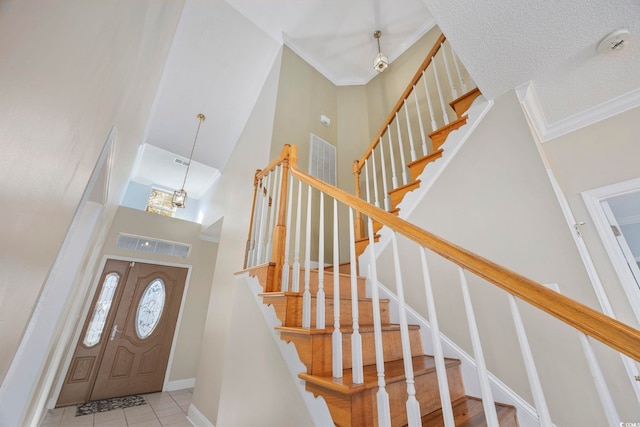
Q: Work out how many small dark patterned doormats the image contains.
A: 1